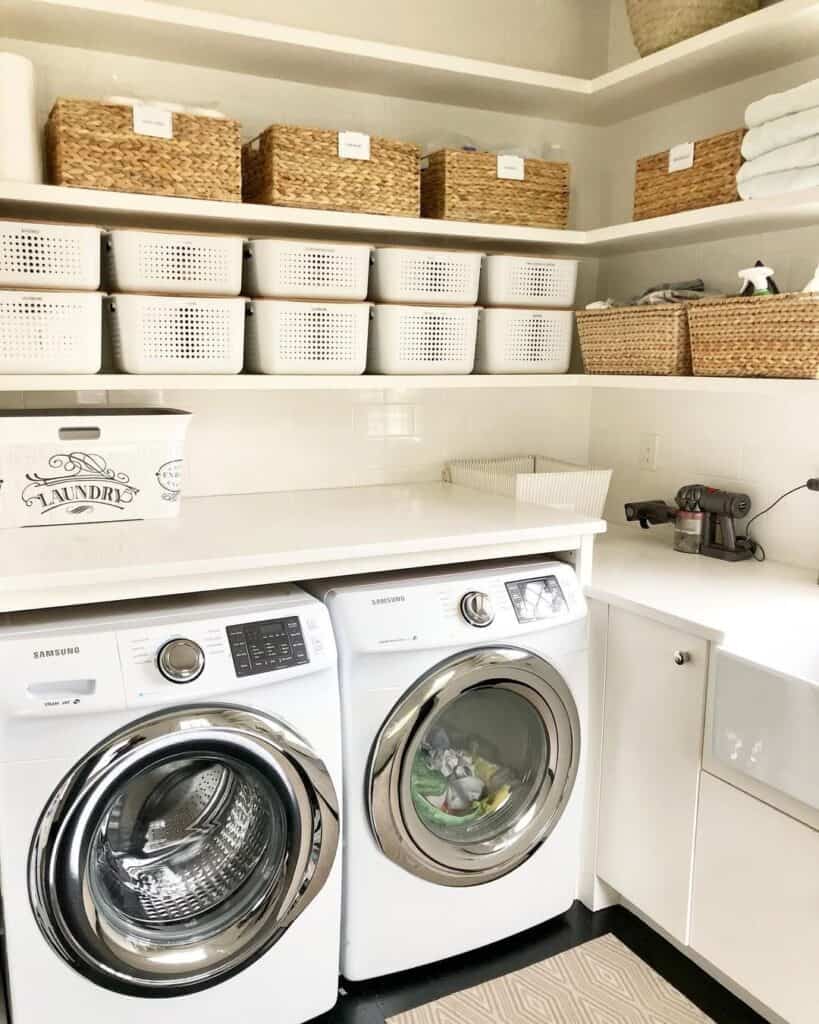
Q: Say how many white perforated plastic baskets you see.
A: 10